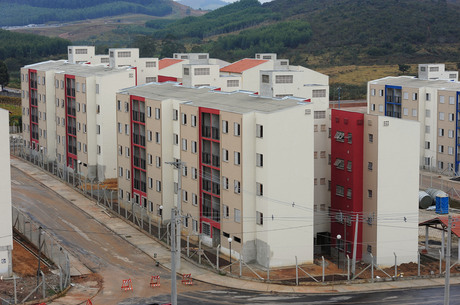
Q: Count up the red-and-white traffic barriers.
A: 3